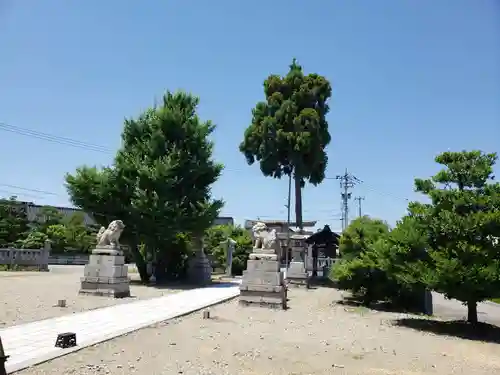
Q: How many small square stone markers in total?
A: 2